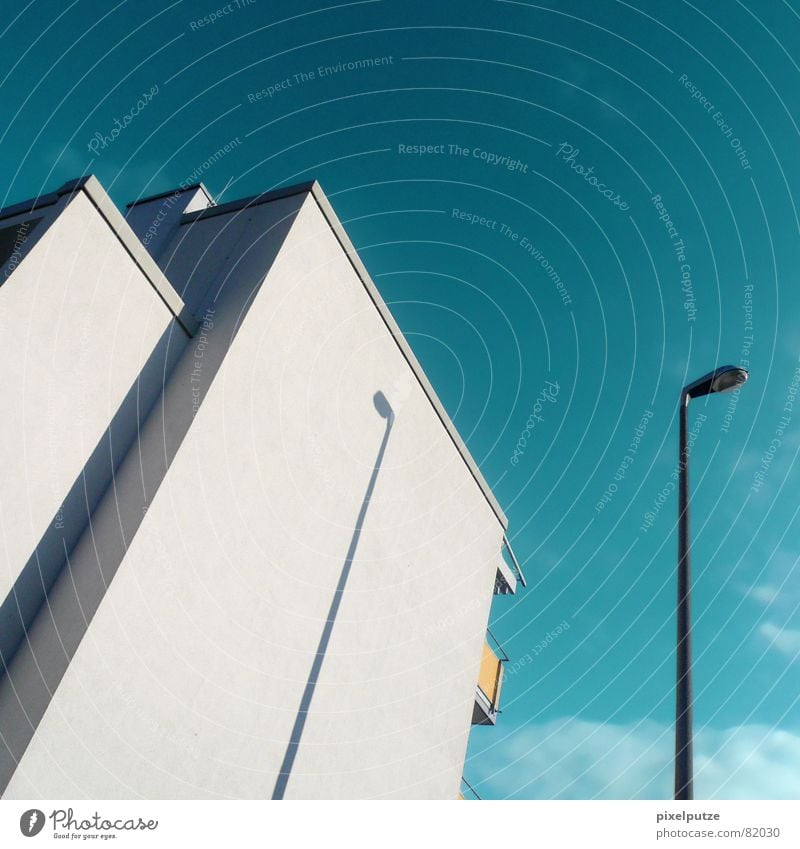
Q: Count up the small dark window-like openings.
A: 1